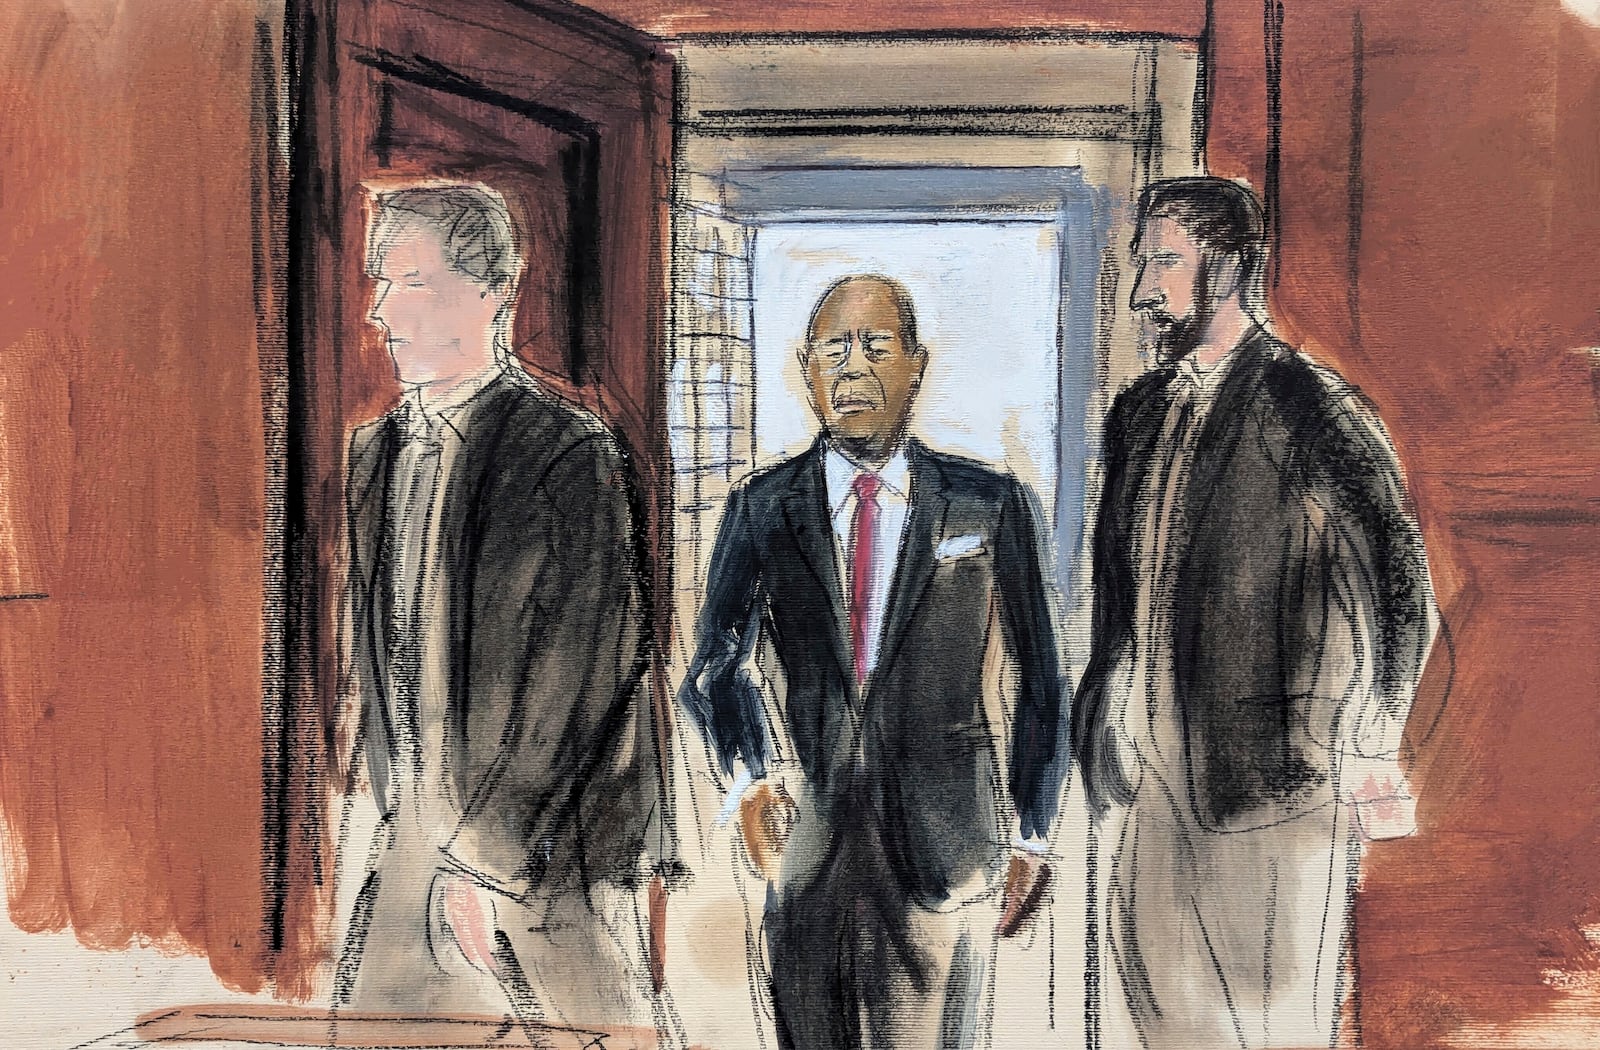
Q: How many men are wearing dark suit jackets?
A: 3